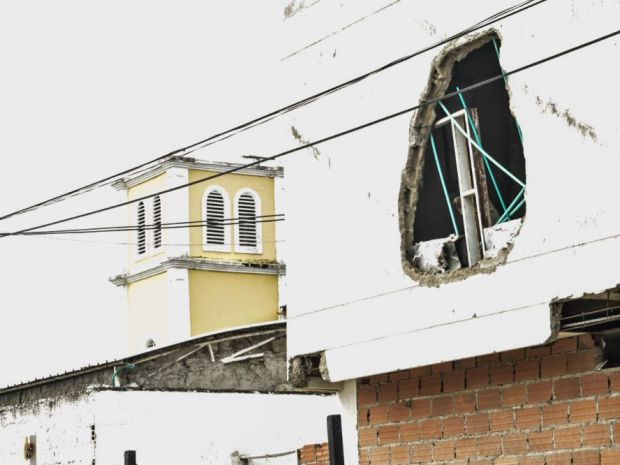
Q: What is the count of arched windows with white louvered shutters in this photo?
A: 4